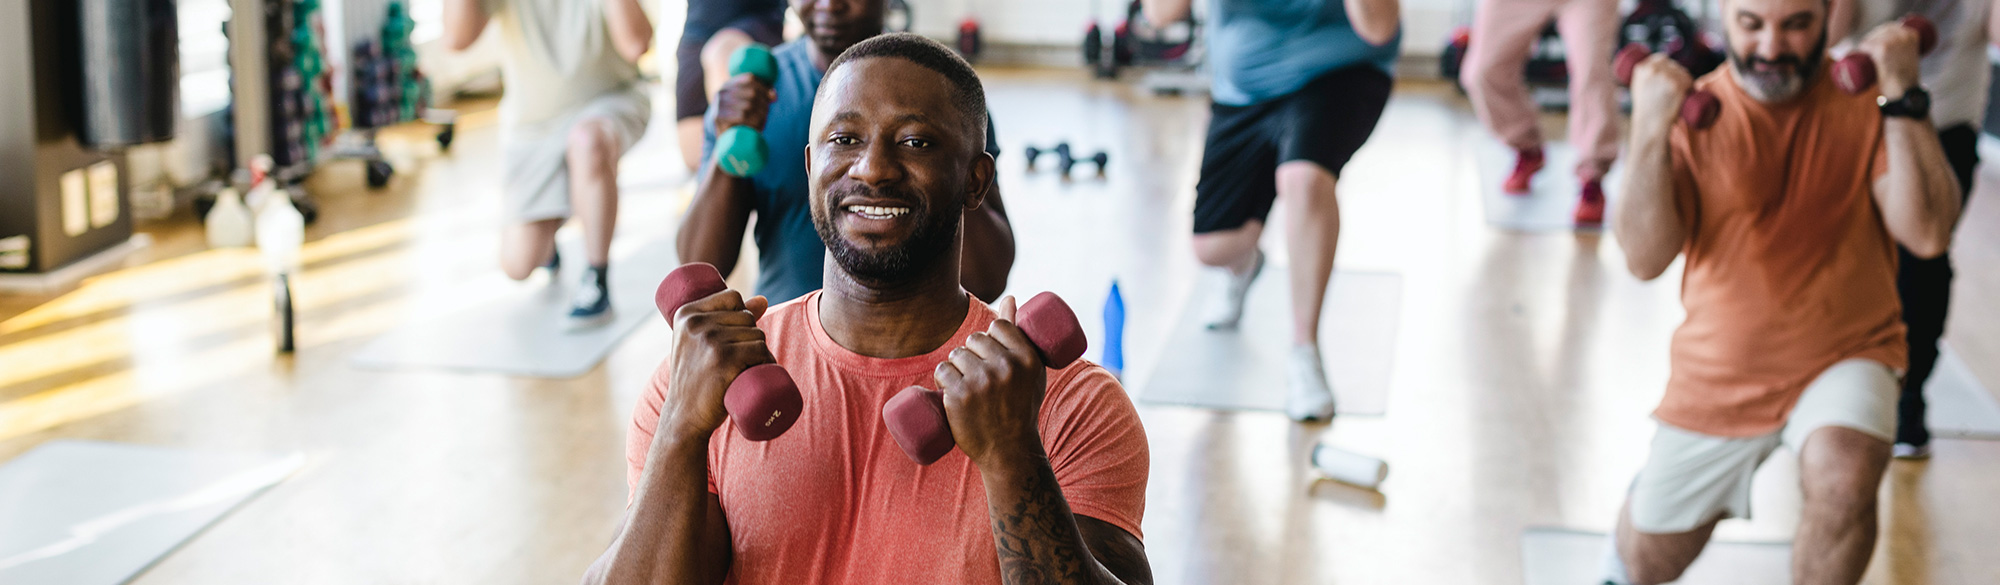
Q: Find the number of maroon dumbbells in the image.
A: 4